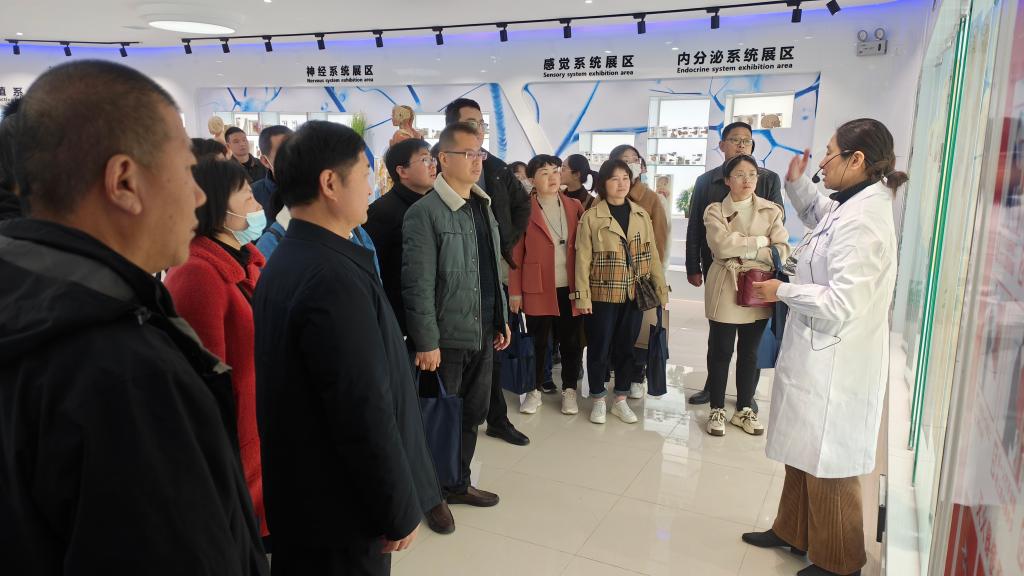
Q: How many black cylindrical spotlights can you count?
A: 15